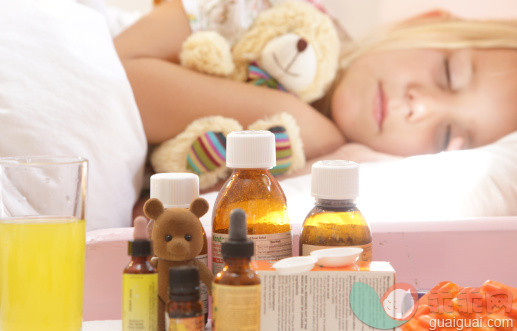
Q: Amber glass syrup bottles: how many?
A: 3